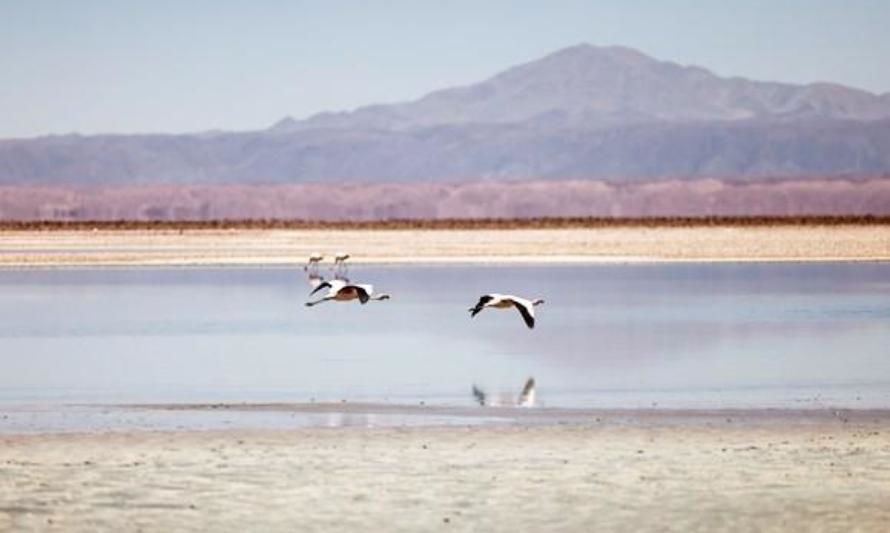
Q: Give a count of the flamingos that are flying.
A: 2